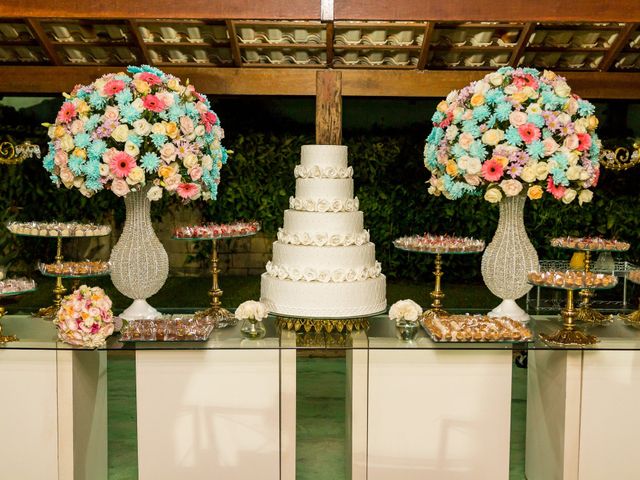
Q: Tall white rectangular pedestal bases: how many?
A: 4